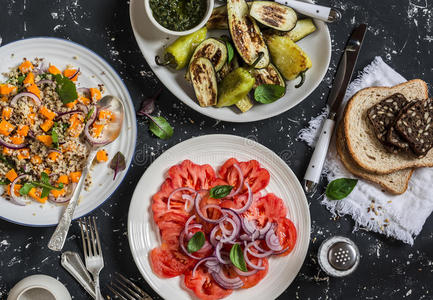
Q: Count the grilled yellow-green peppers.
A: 3